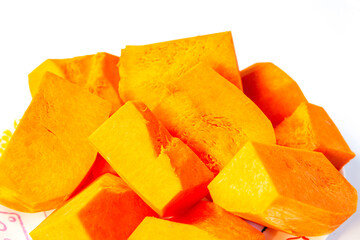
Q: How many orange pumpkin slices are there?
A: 10